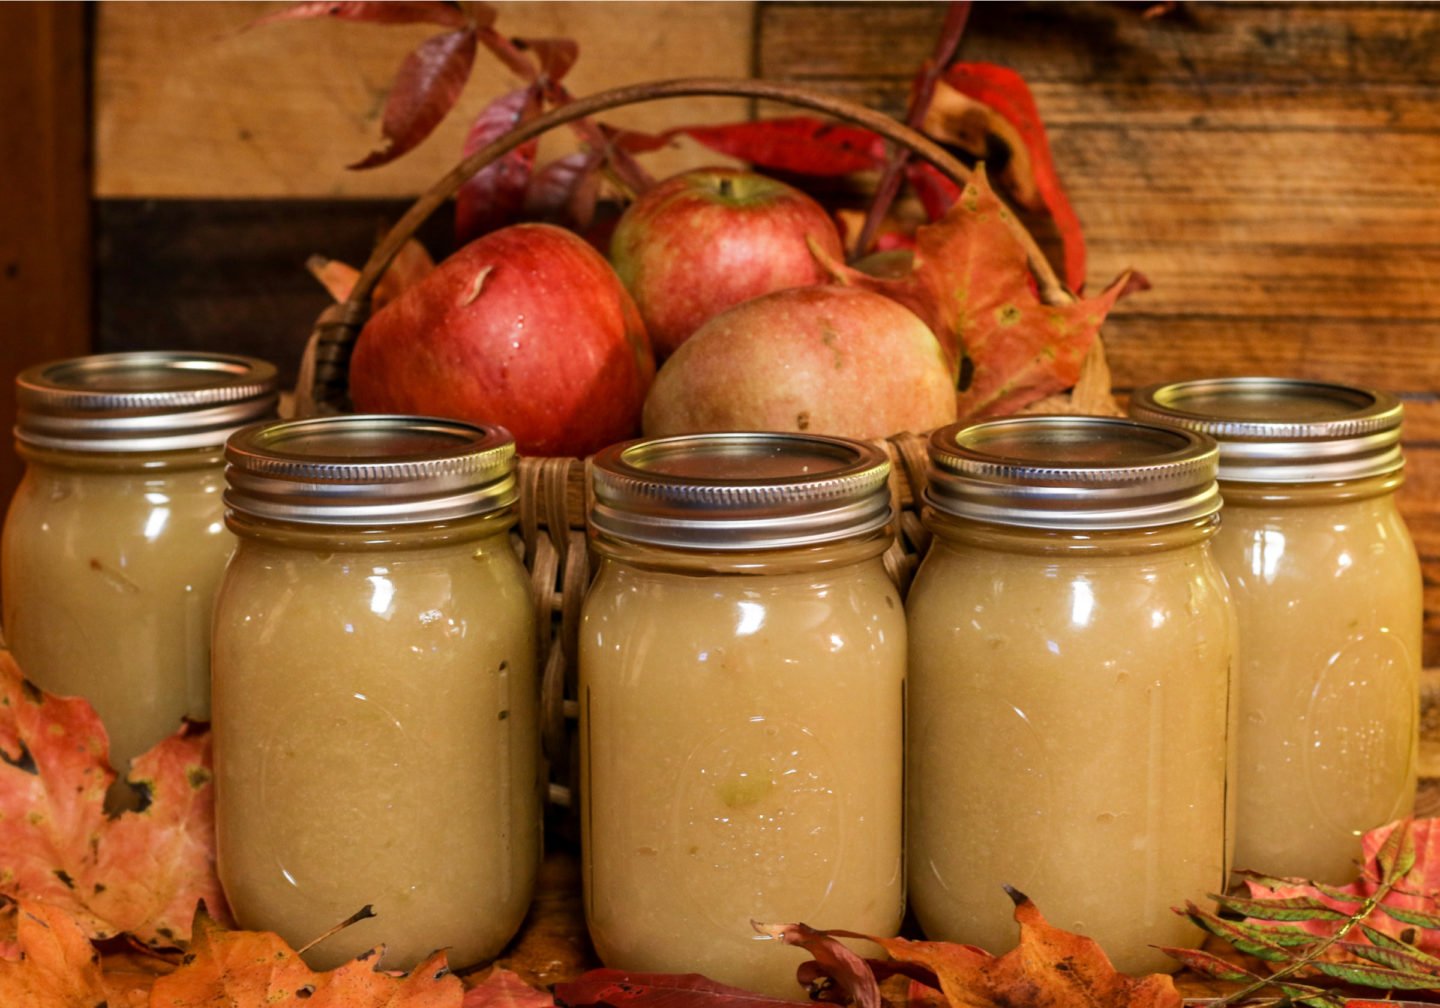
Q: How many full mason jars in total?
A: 5